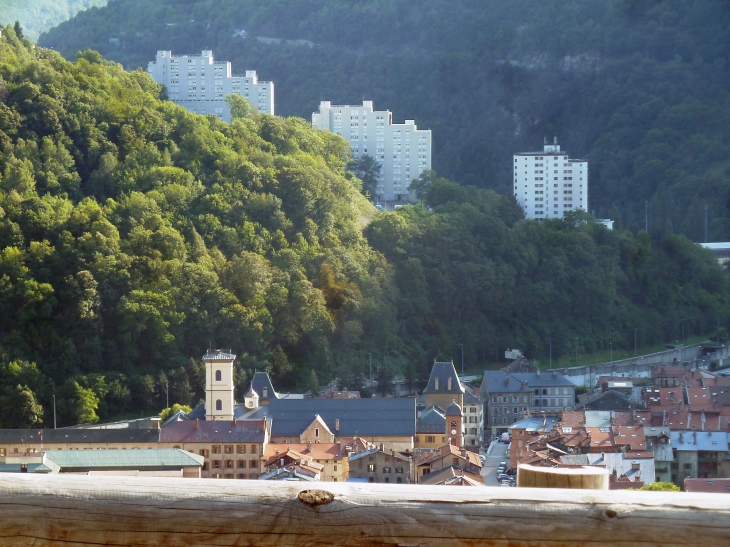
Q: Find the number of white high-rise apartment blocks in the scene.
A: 3